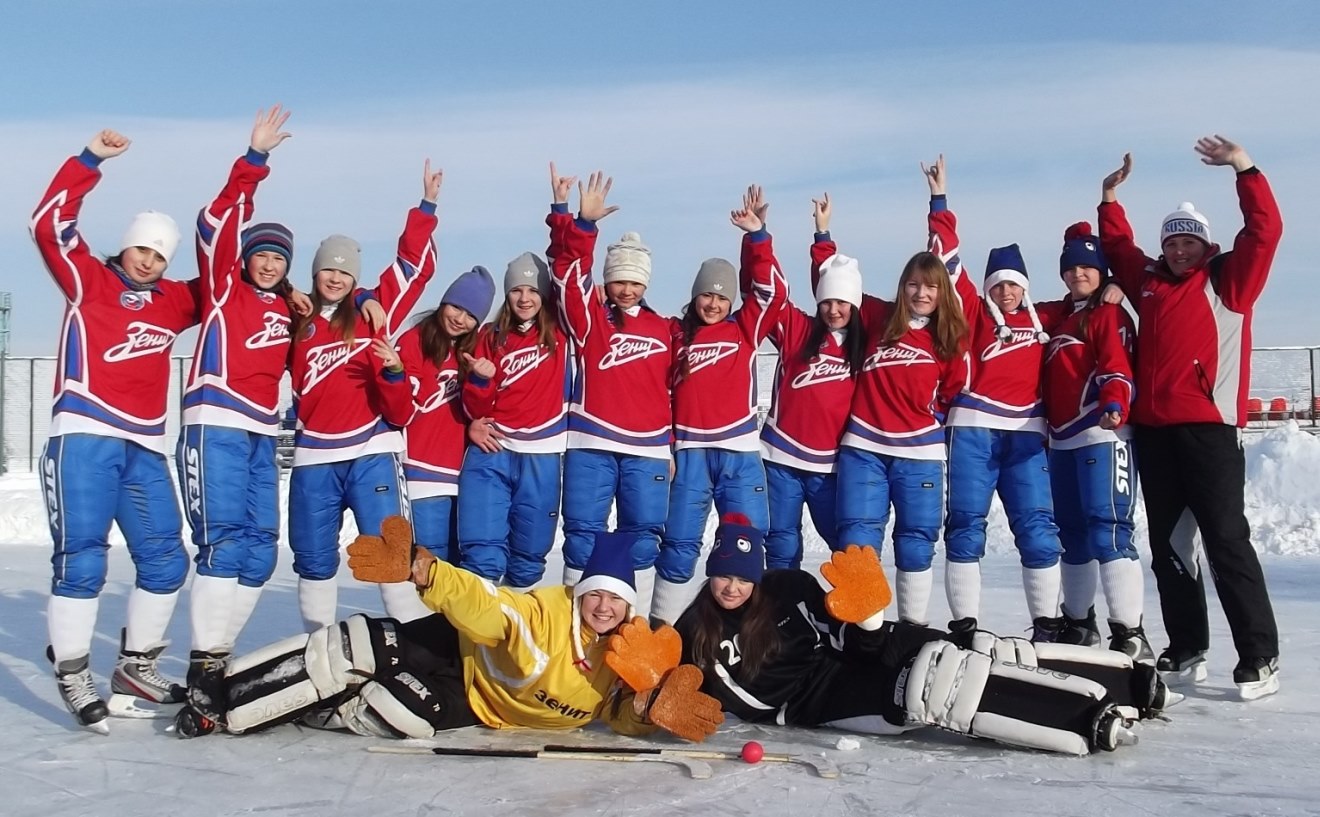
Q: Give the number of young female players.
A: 13